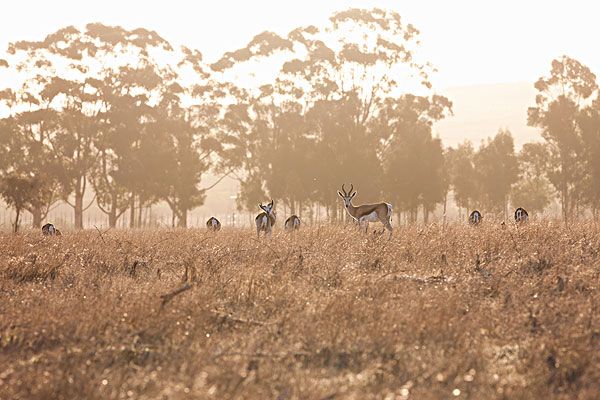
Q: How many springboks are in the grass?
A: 7